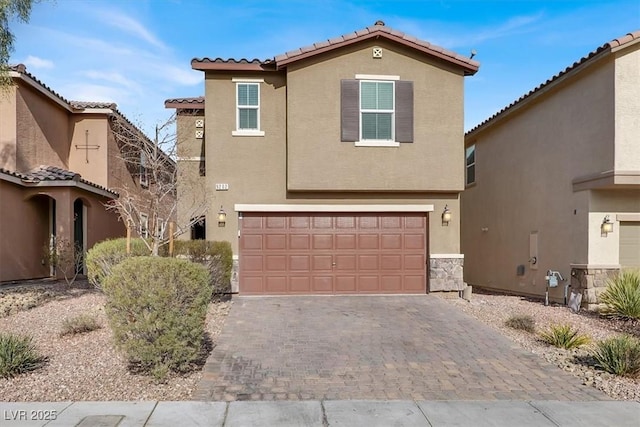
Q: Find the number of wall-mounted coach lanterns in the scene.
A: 3